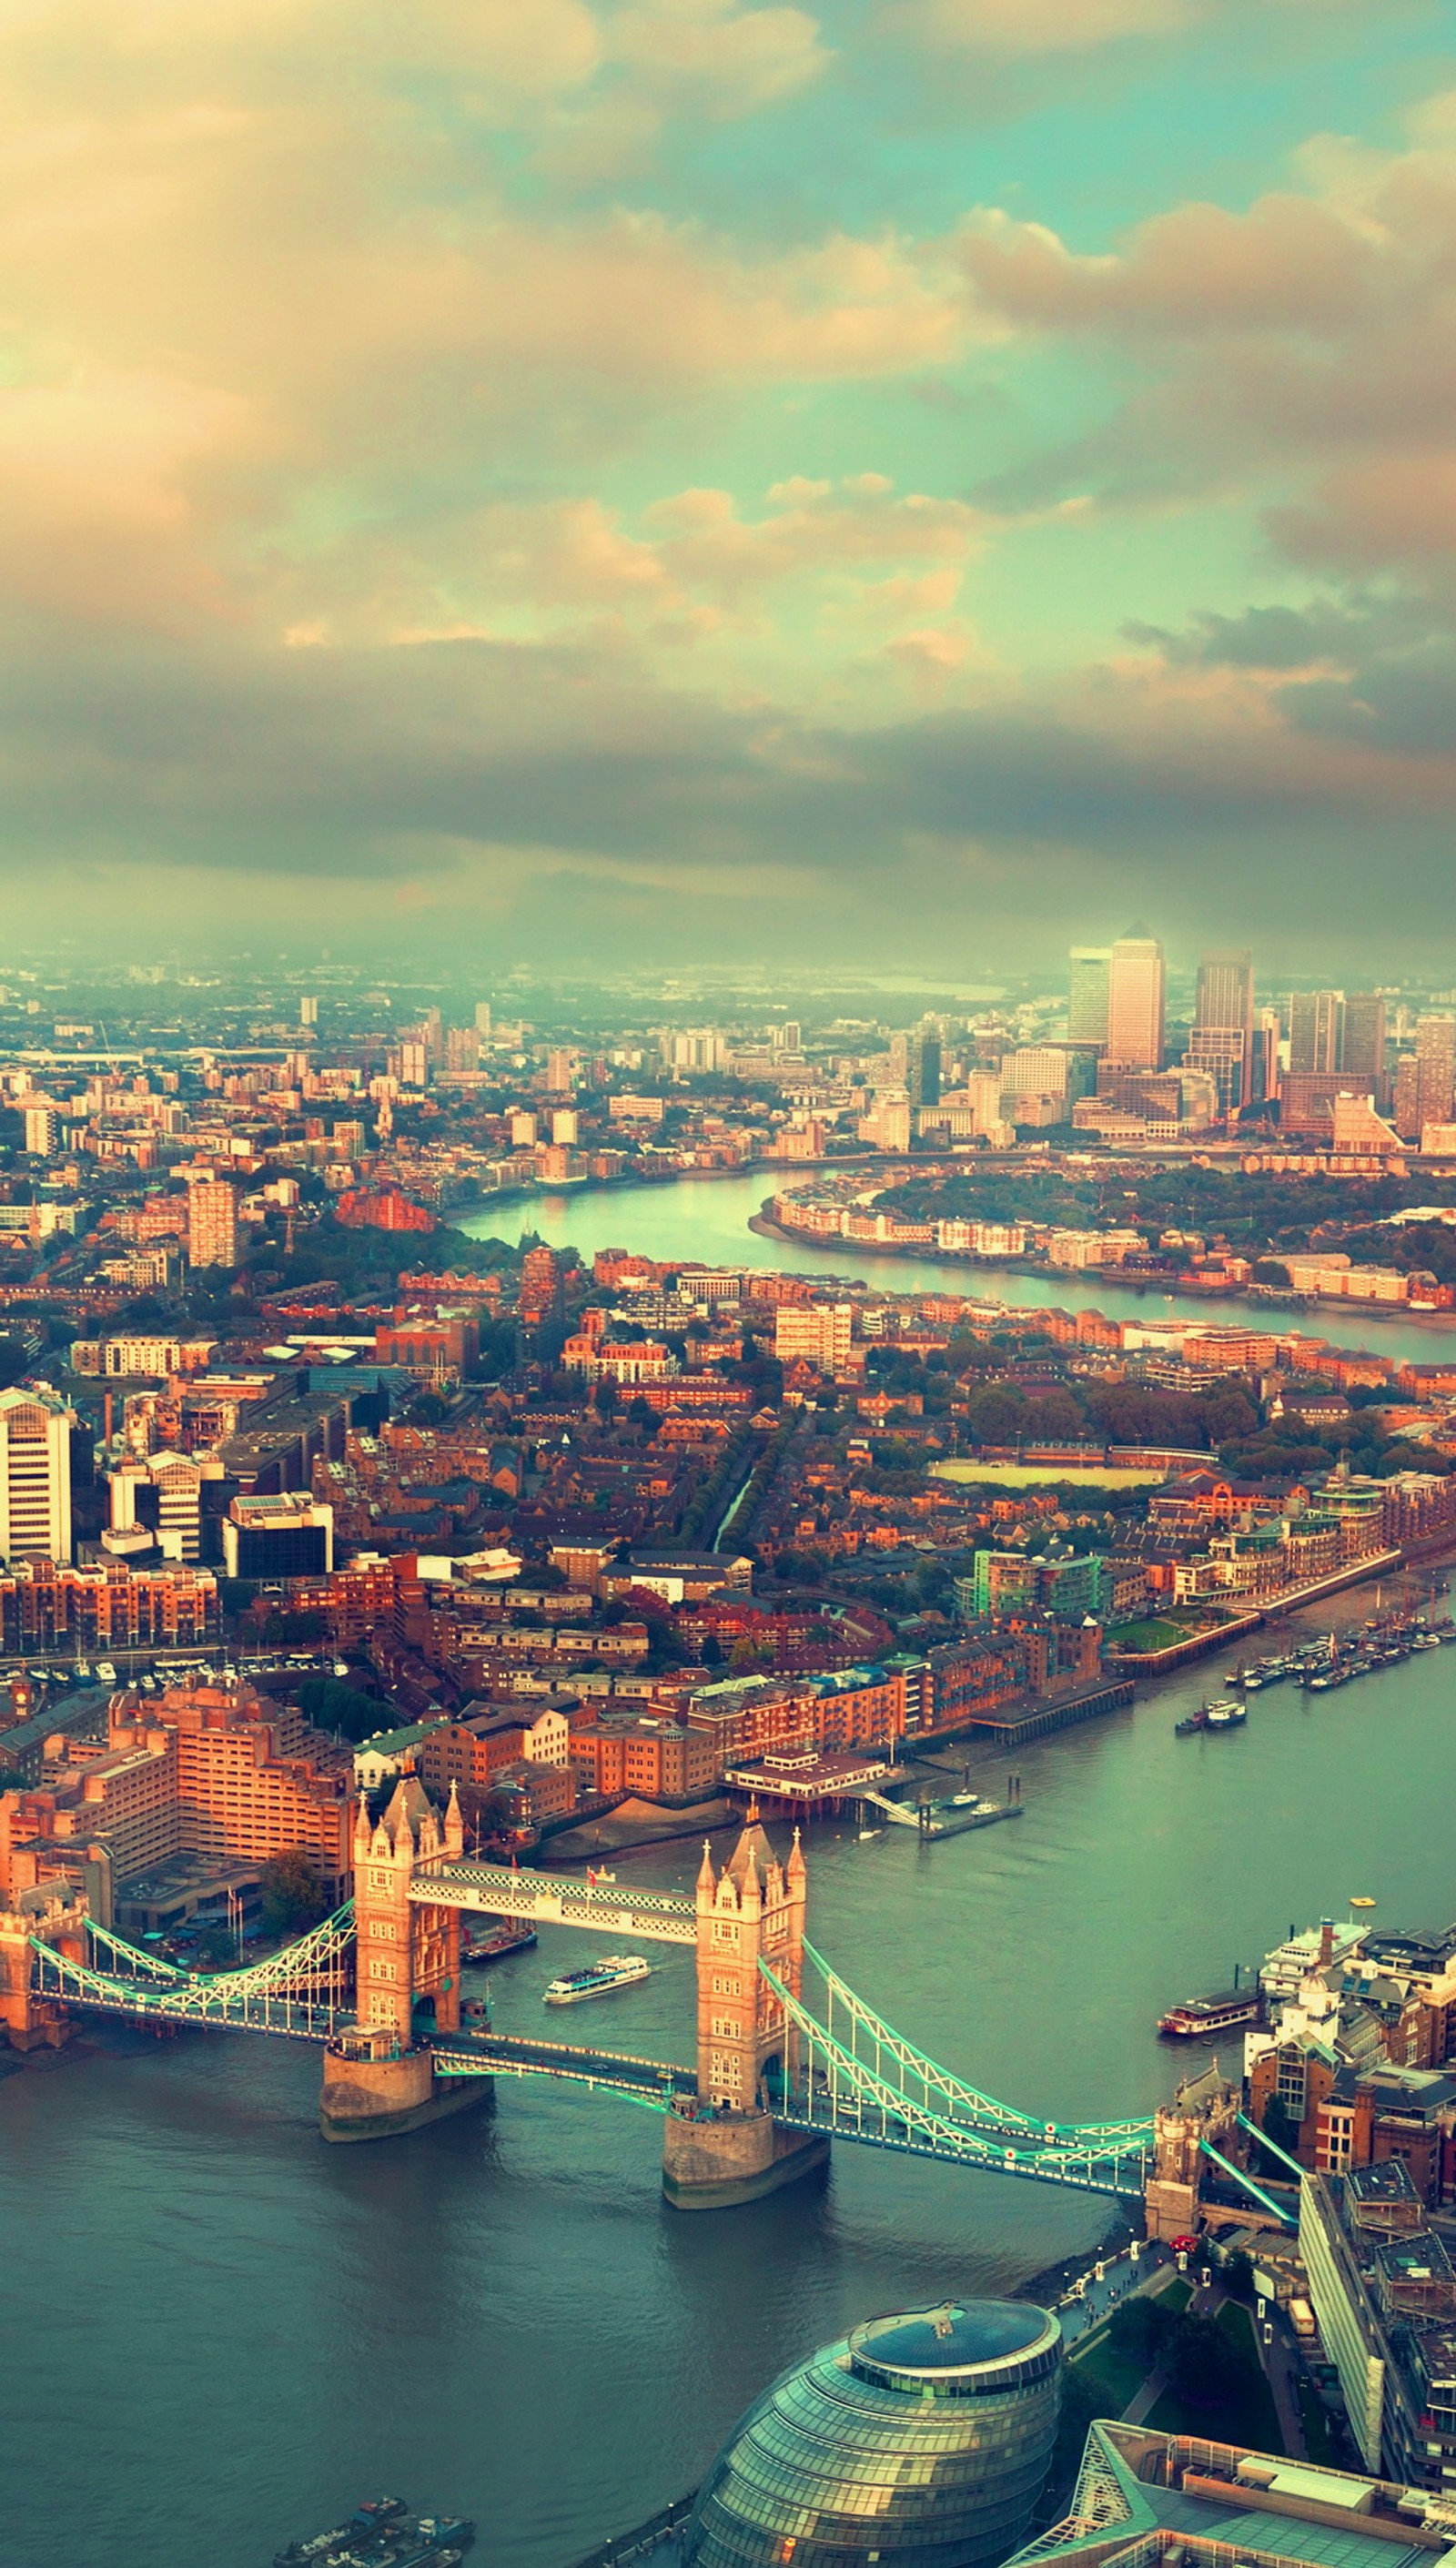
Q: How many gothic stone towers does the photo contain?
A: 2